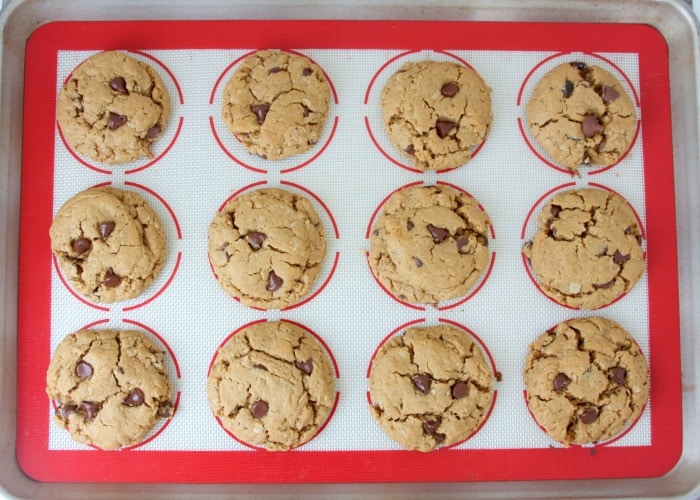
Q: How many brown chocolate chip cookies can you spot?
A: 12